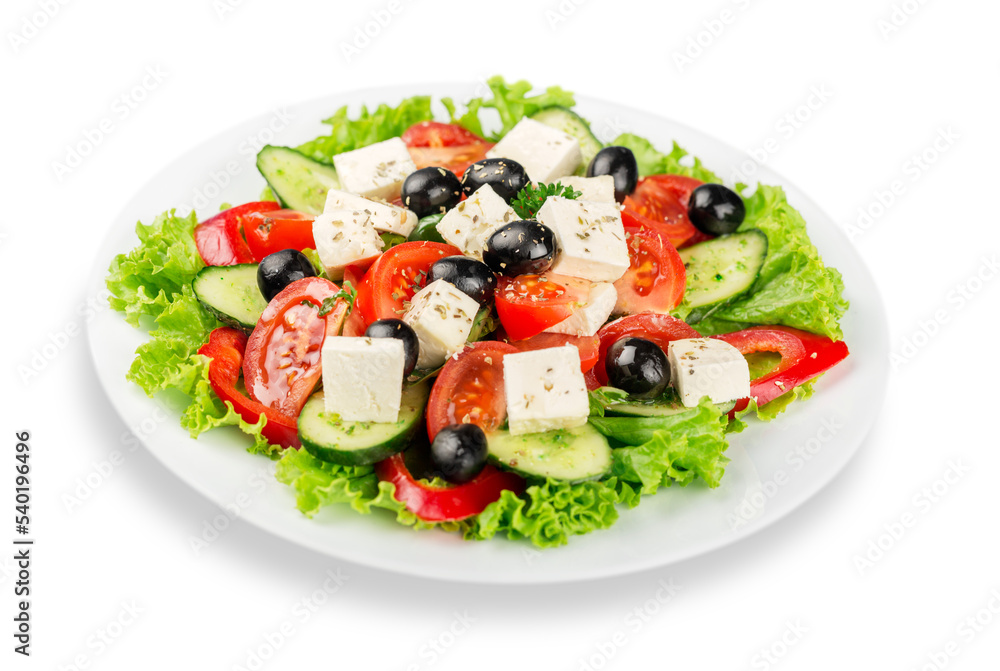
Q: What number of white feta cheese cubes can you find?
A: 12